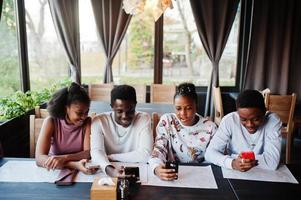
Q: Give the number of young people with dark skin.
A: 4